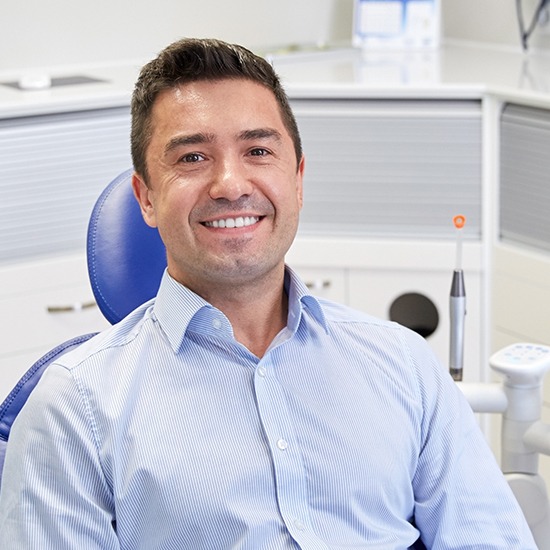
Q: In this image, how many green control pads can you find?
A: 0